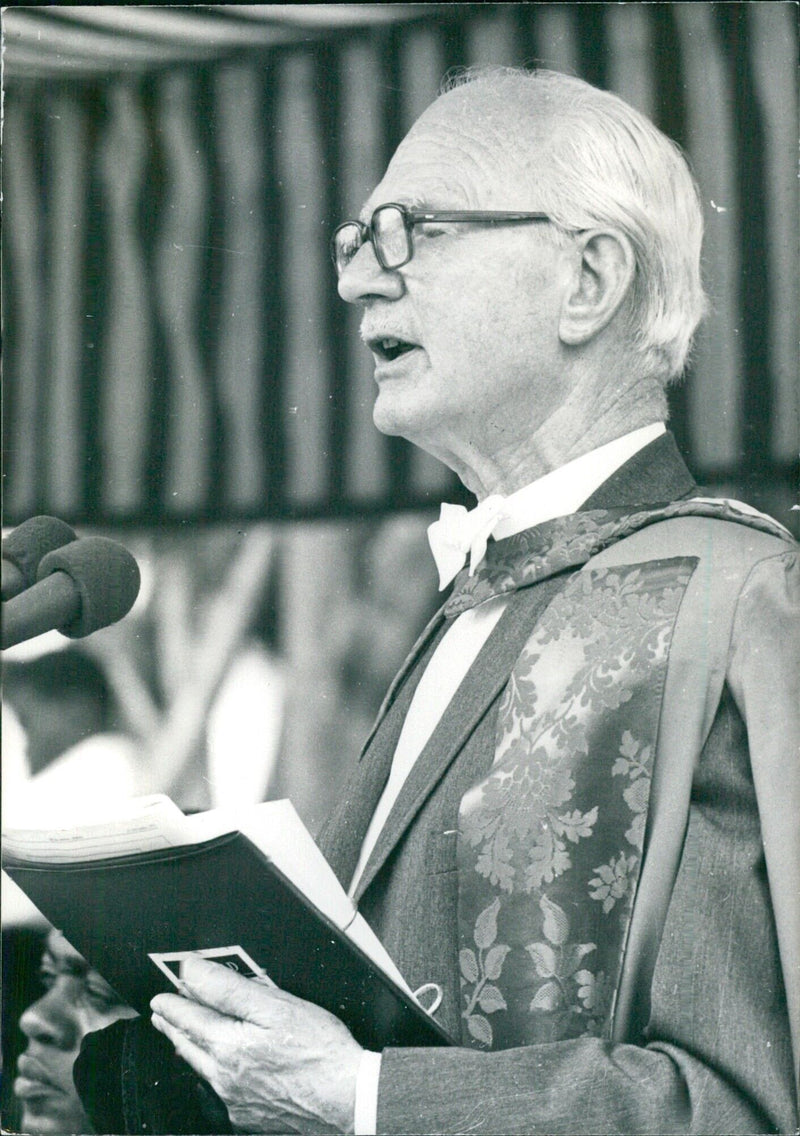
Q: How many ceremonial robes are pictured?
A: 1